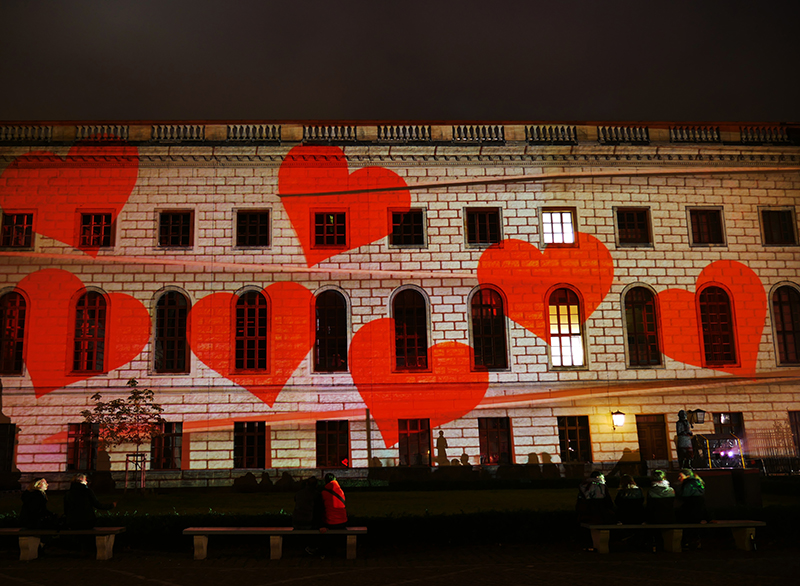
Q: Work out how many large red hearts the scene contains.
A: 7